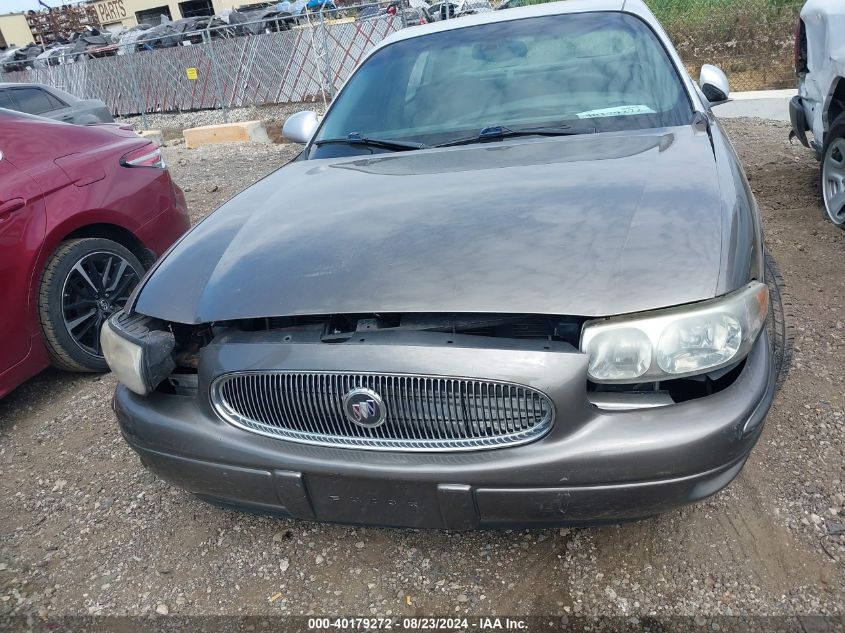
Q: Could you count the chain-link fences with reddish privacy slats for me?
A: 1